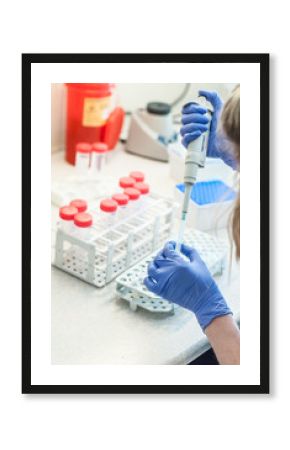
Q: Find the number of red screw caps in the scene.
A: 11